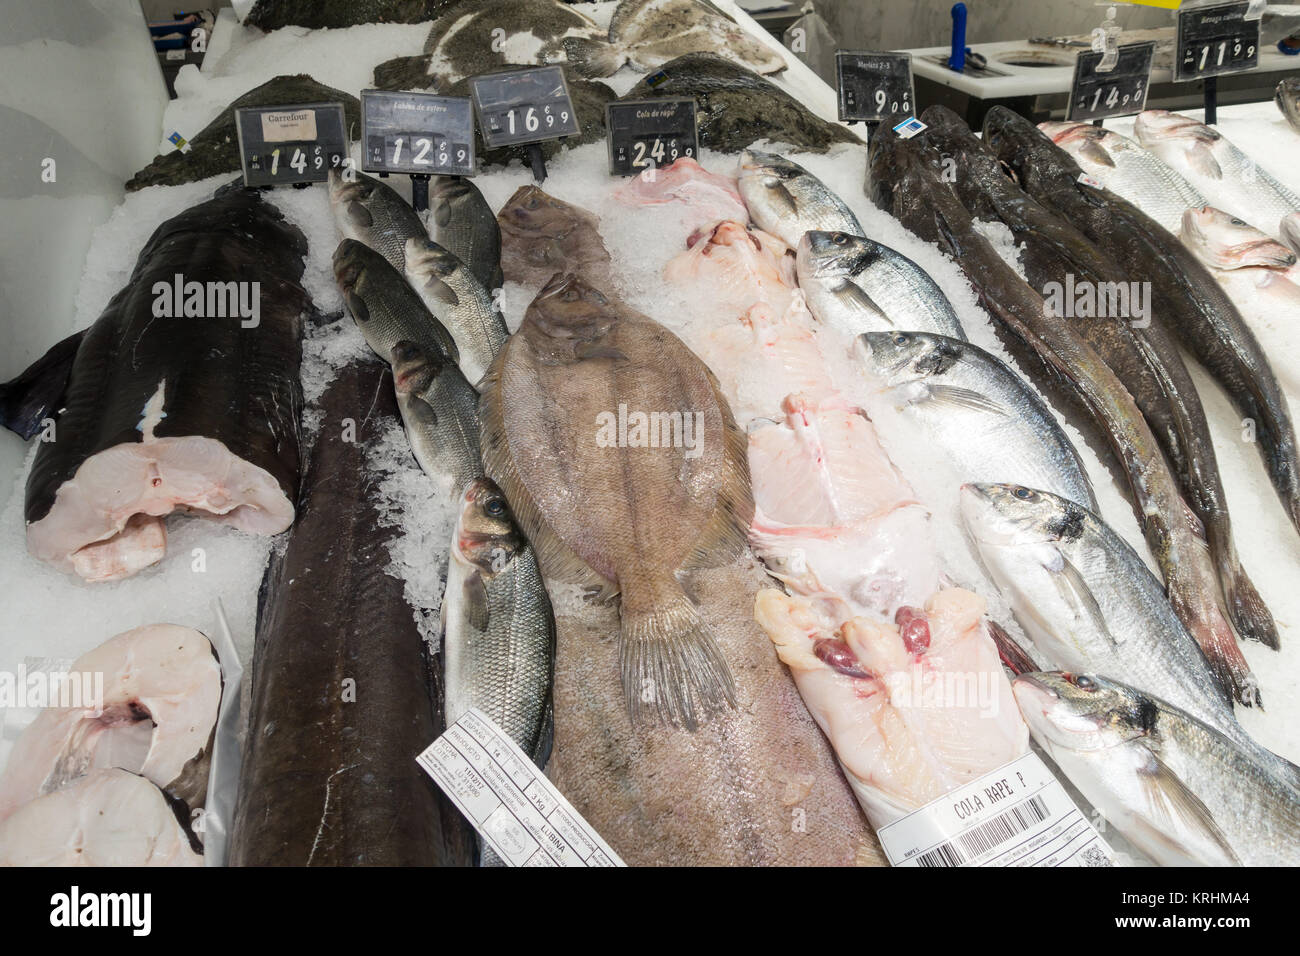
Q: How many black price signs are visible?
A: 7